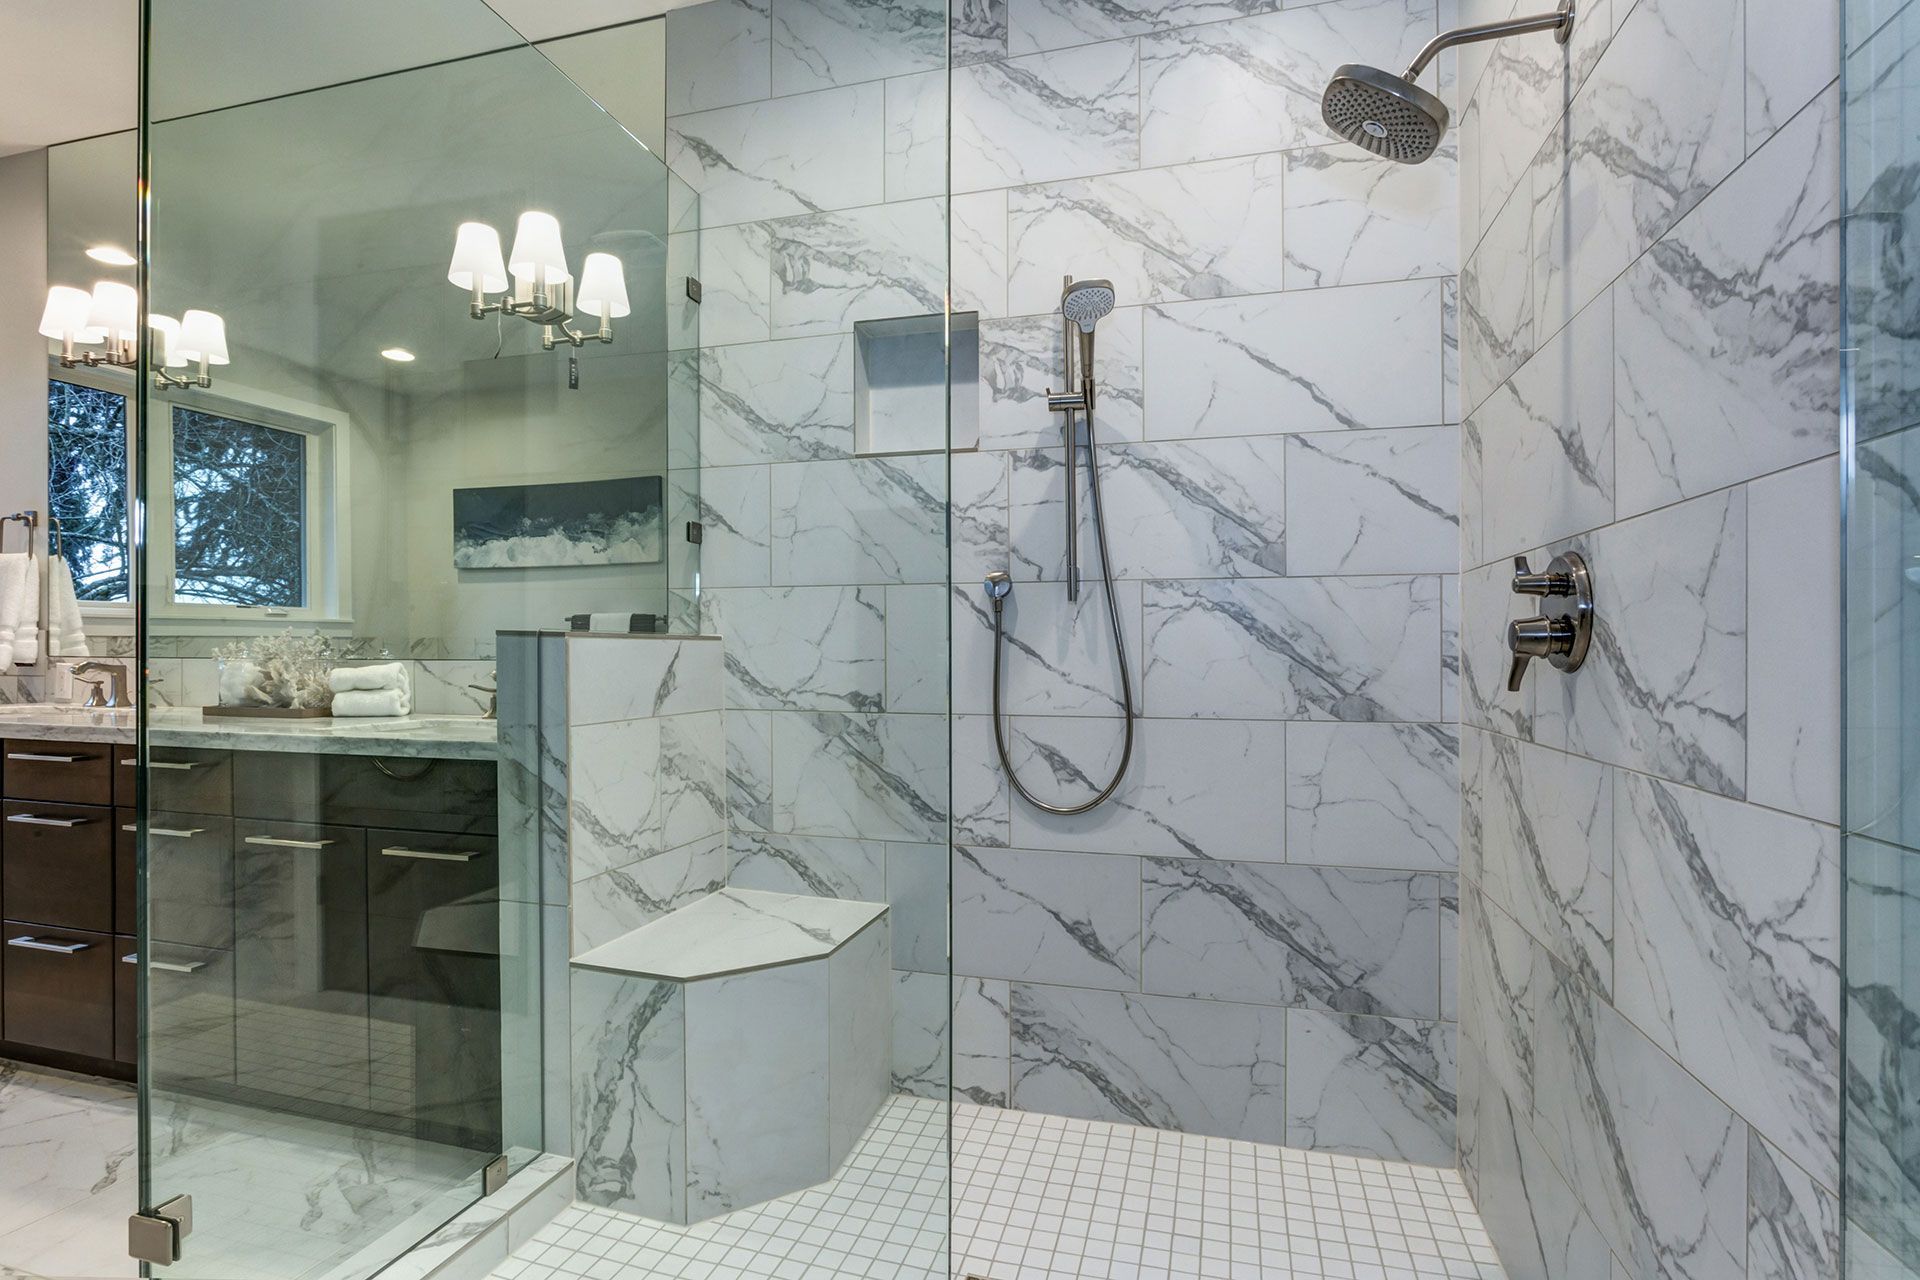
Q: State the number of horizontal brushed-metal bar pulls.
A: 8